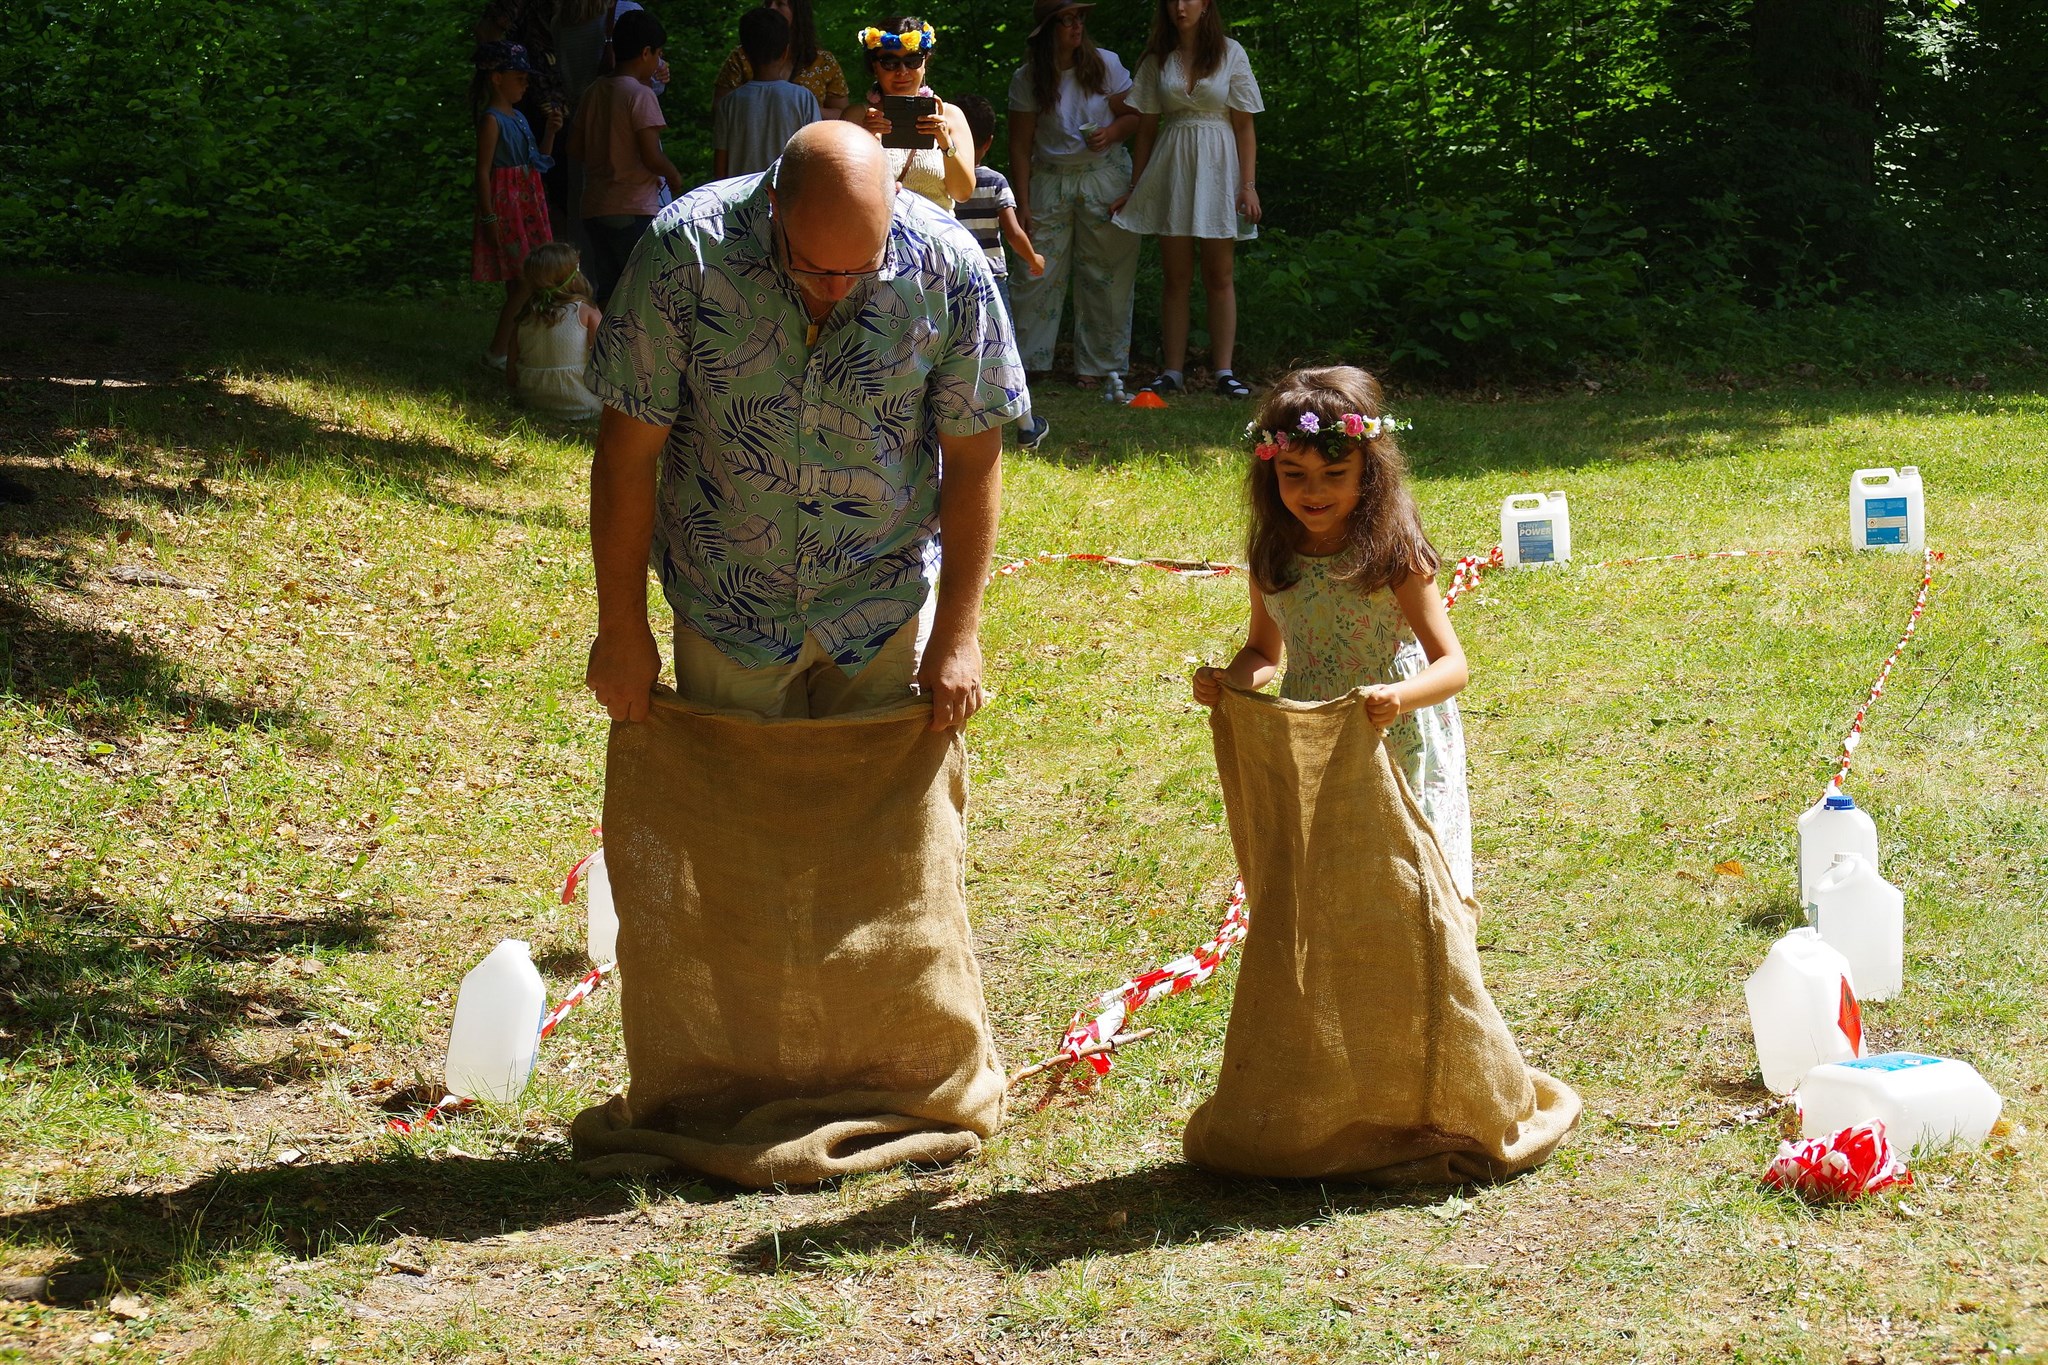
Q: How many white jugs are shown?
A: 8